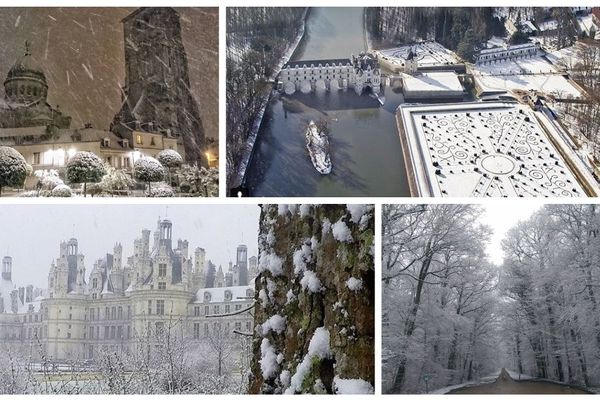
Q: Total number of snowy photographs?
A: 4